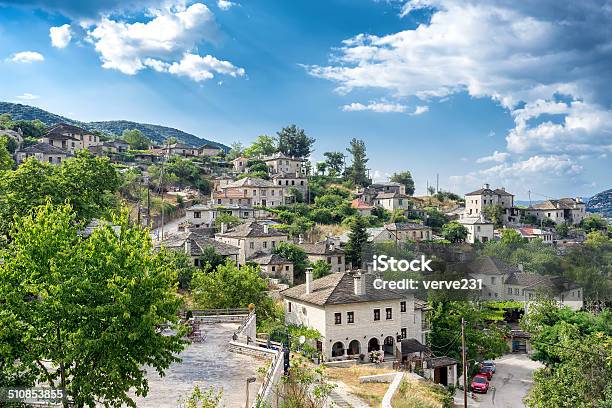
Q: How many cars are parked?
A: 3